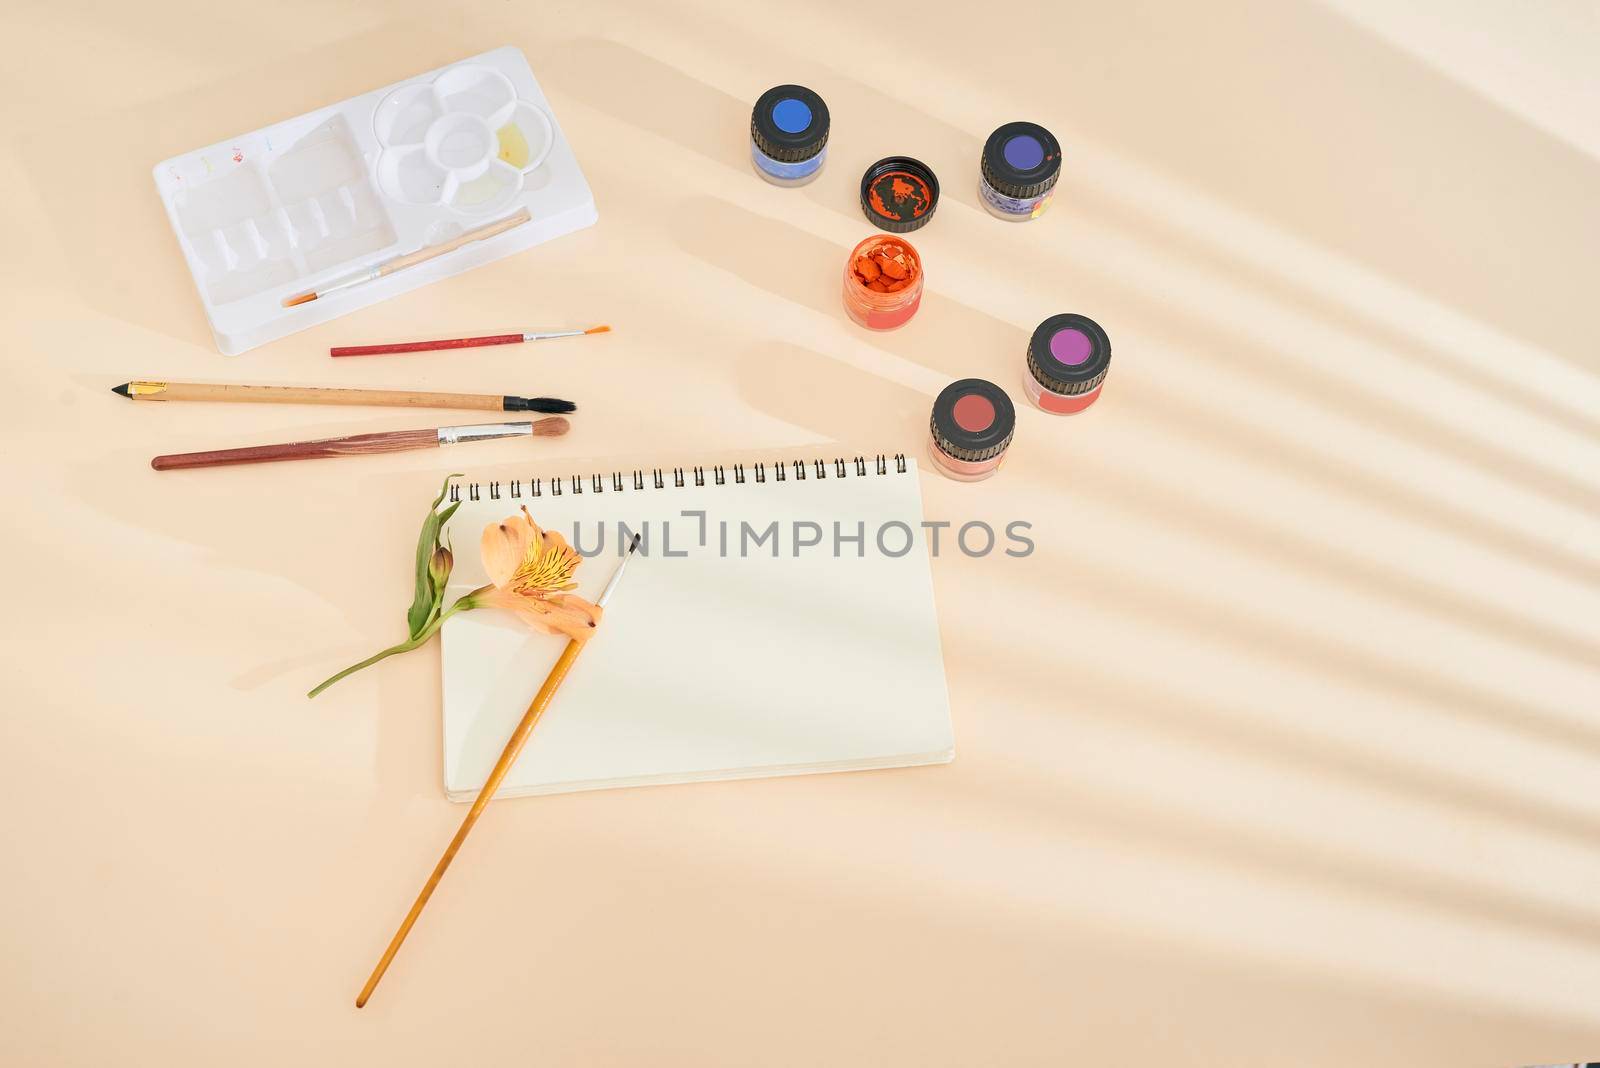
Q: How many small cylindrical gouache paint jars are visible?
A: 5